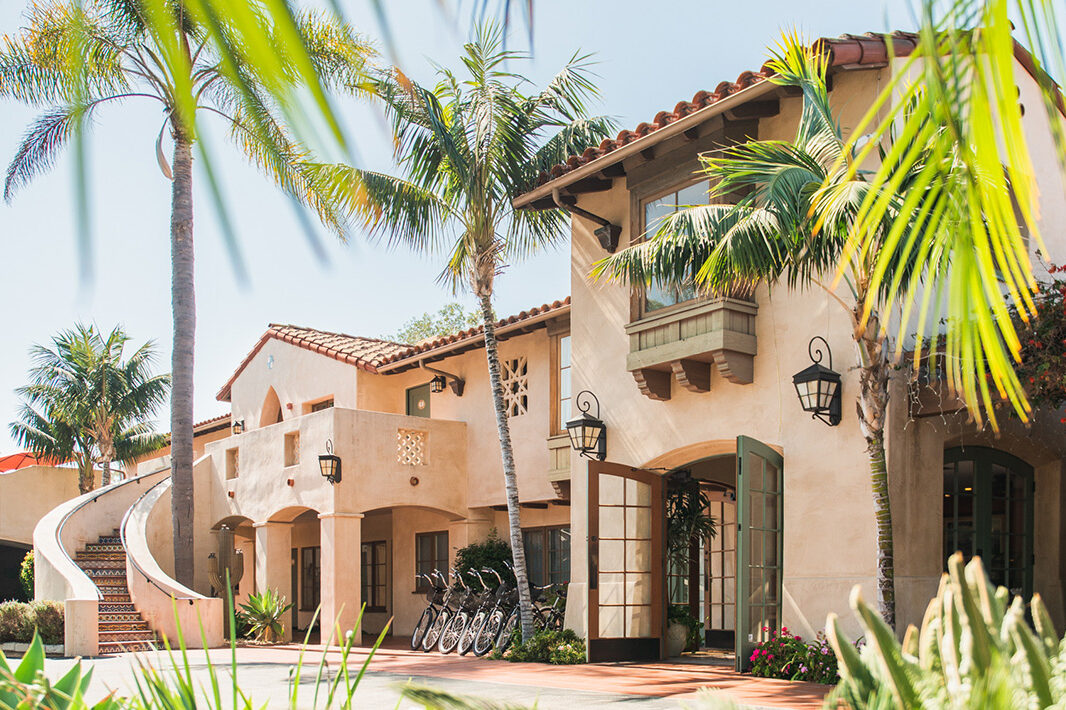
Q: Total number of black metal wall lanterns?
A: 5